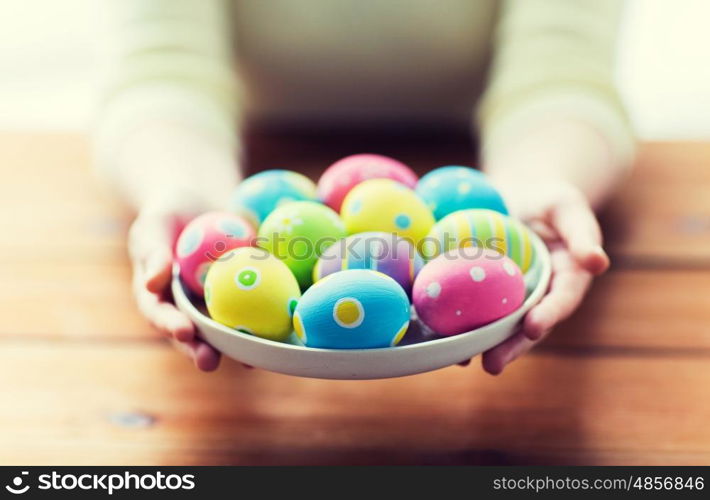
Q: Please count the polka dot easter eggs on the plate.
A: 8